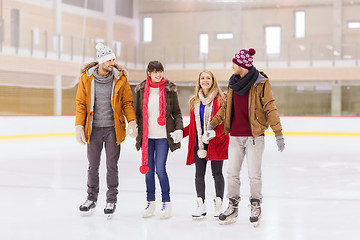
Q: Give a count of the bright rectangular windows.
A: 6